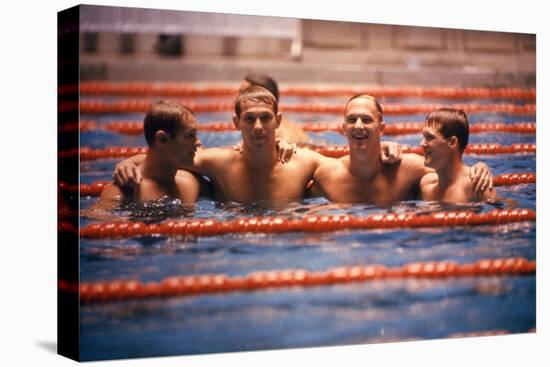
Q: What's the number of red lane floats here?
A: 7